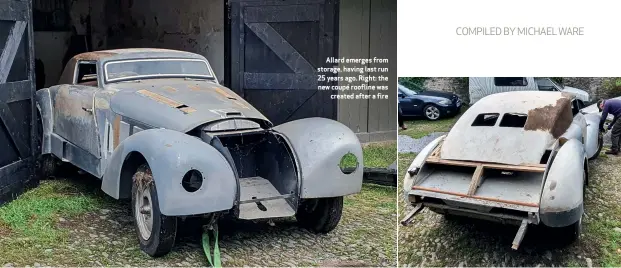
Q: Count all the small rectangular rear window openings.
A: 2